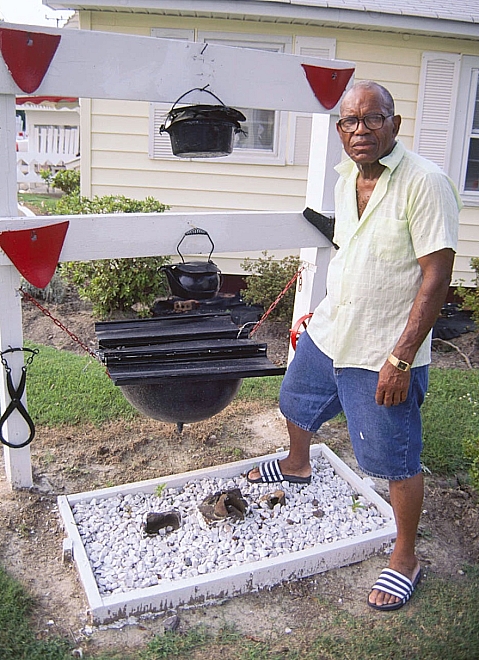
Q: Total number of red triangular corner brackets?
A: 3